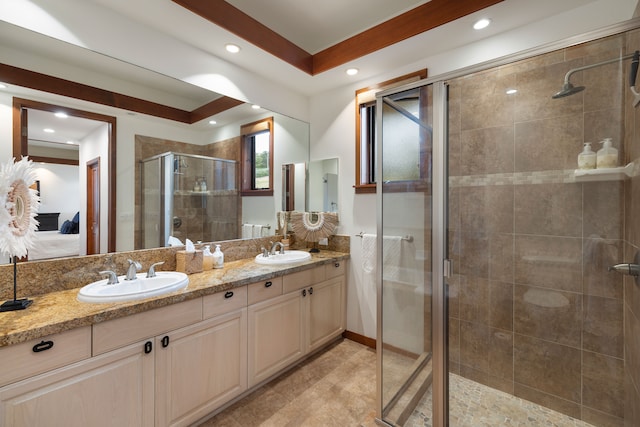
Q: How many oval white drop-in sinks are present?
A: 2